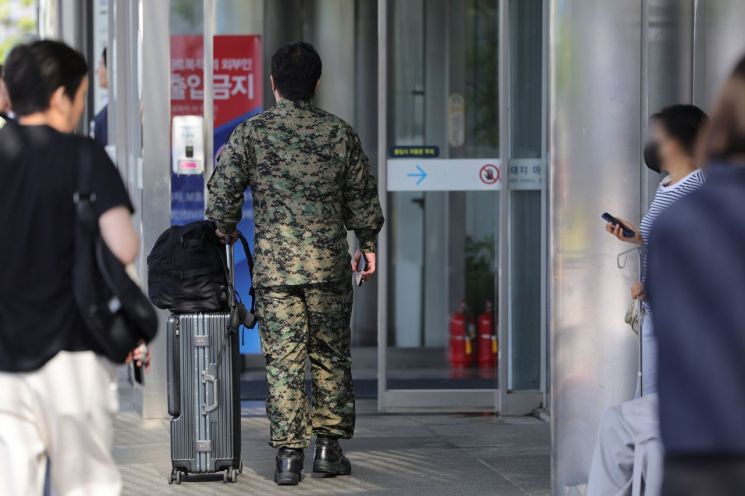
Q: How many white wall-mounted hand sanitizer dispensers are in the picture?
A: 1